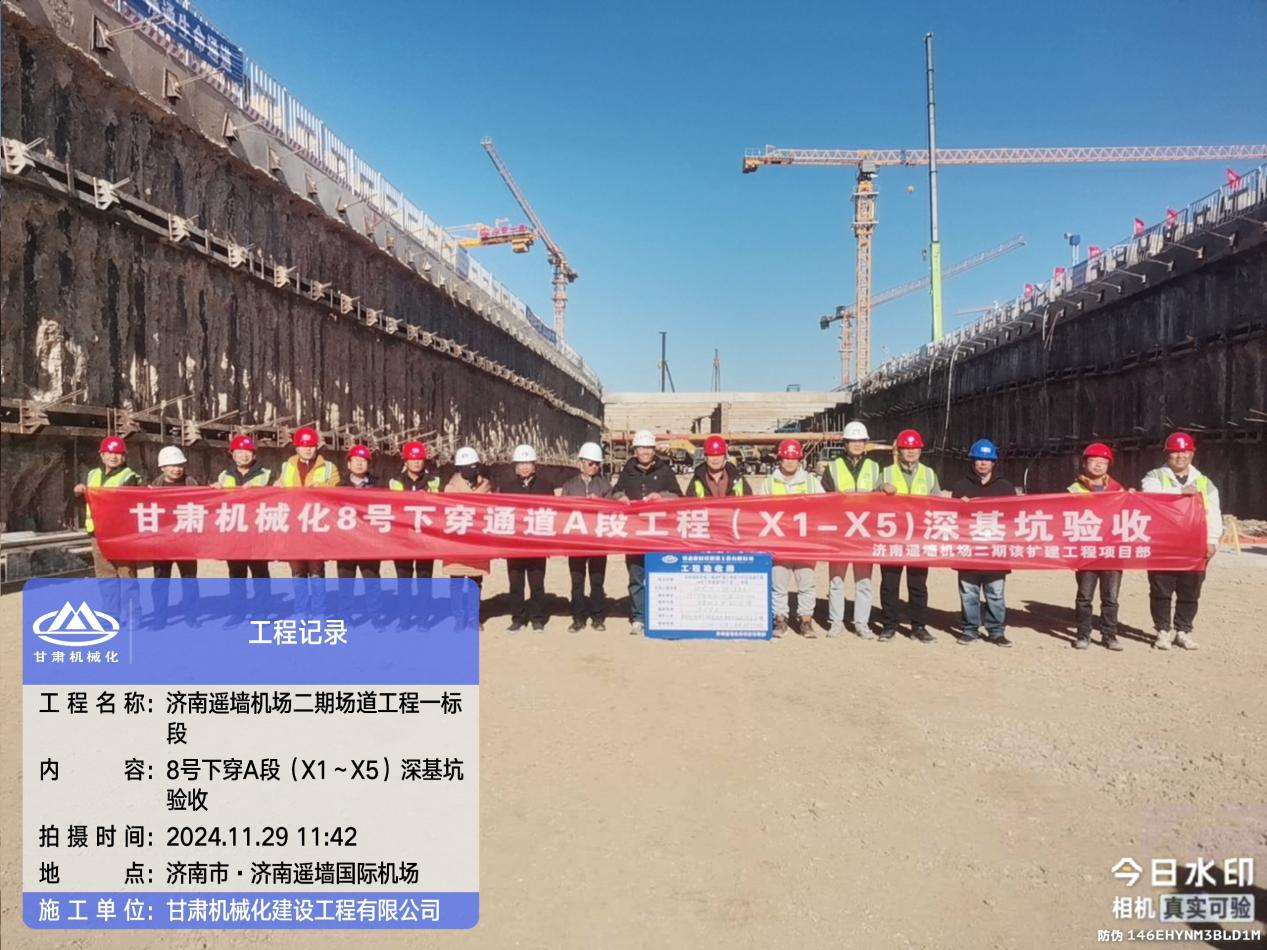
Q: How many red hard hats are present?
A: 10